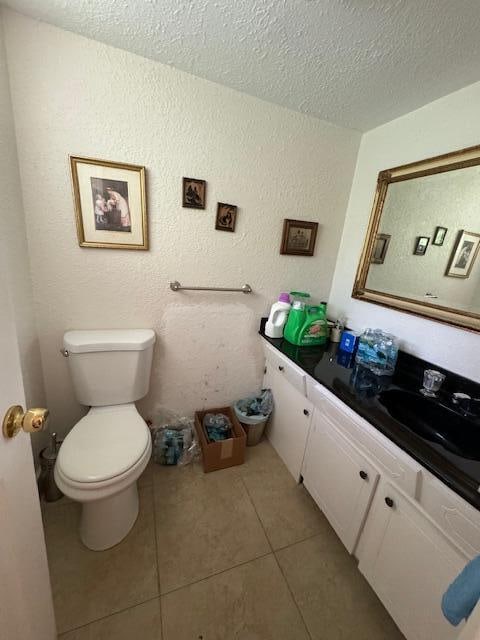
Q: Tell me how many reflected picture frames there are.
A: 4